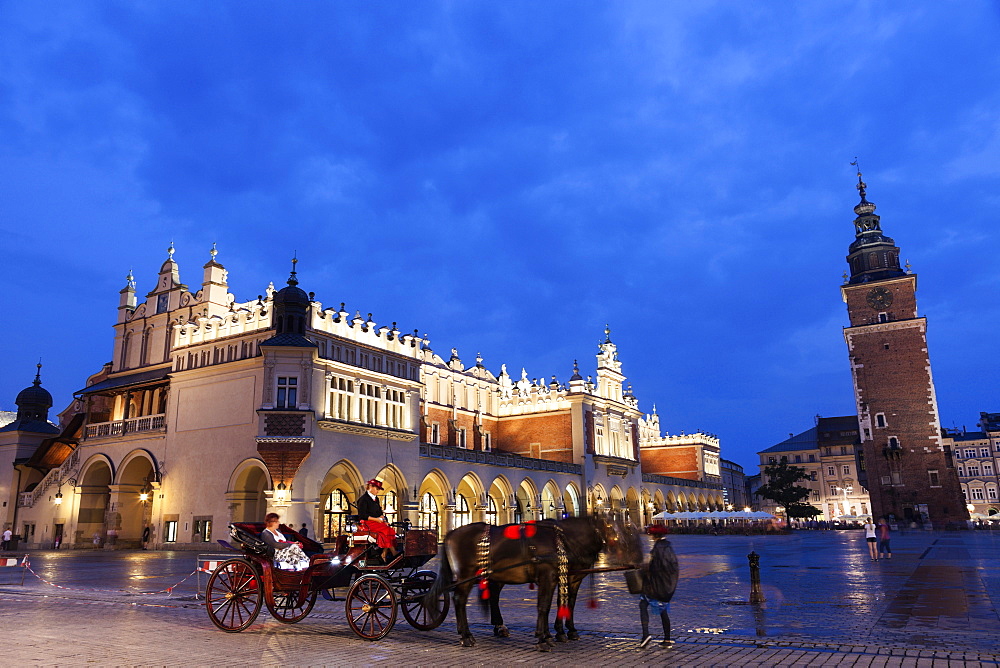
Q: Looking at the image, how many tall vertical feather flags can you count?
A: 0